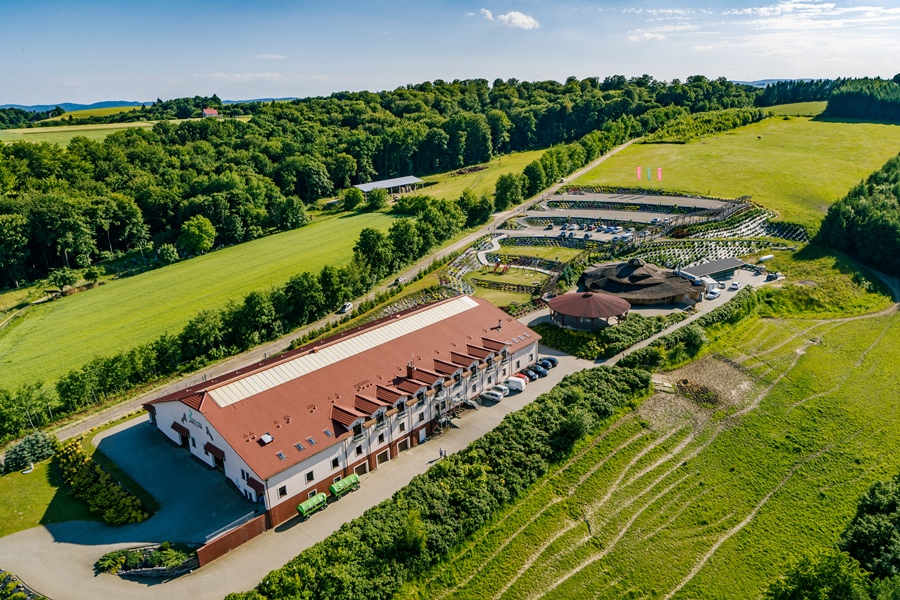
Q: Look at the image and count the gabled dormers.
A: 9